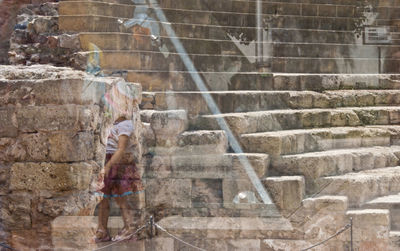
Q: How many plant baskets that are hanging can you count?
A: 0